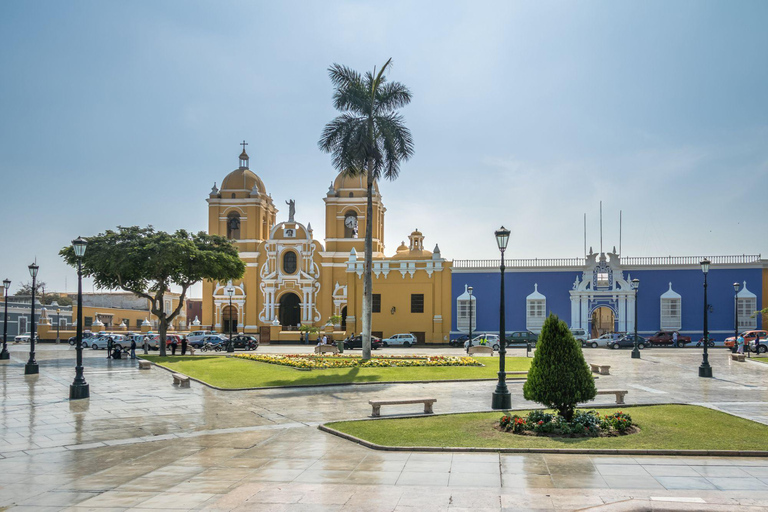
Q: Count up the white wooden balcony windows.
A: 4